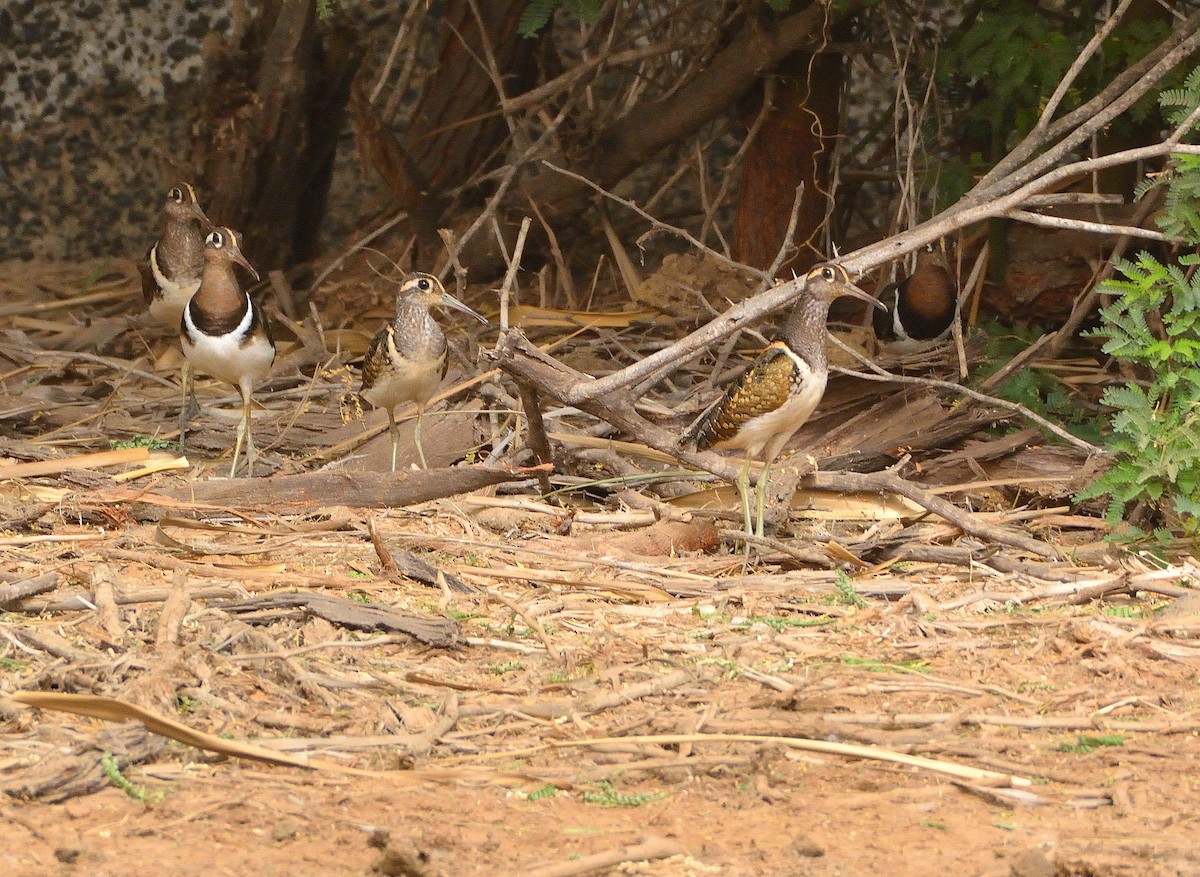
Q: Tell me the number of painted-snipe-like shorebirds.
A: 5